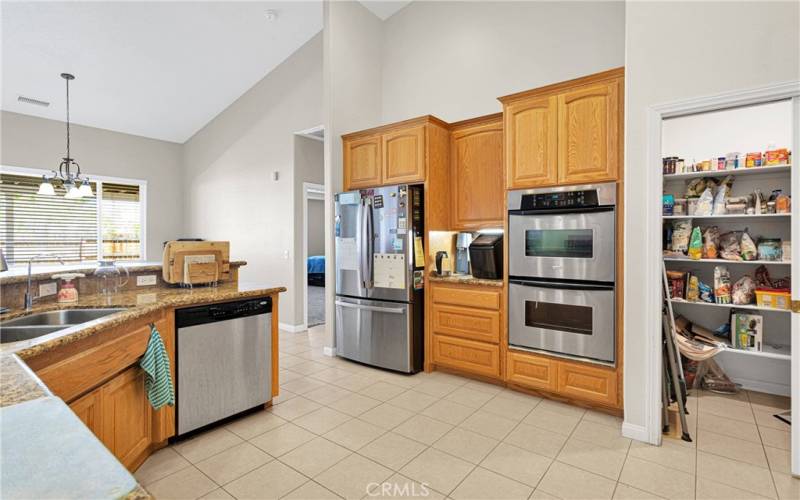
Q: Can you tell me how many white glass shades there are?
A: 3